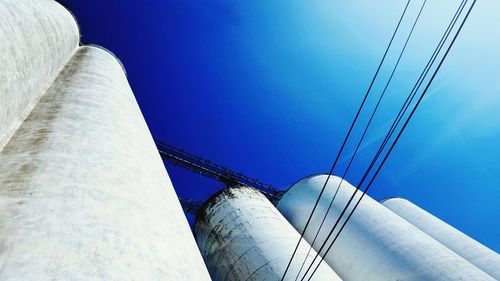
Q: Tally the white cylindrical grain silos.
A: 5